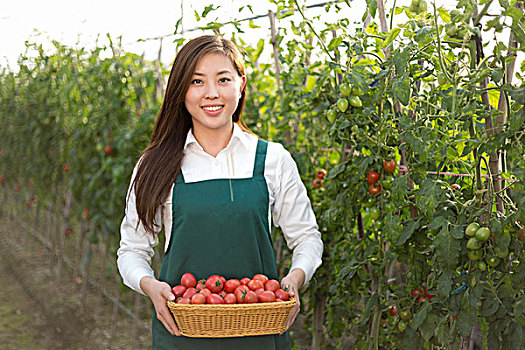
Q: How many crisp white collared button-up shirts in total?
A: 1